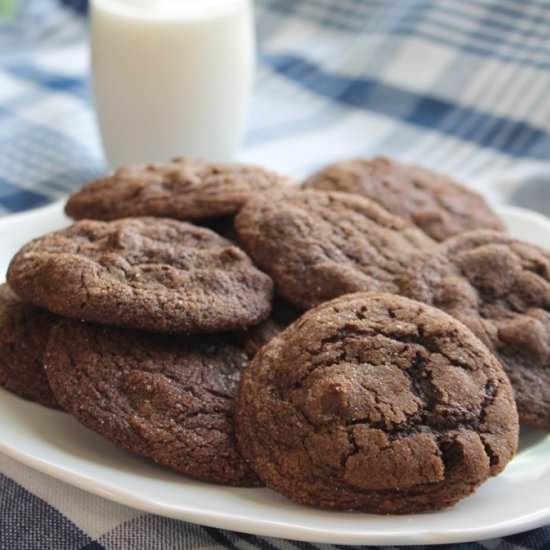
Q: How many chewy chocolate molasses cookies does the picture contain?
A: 8